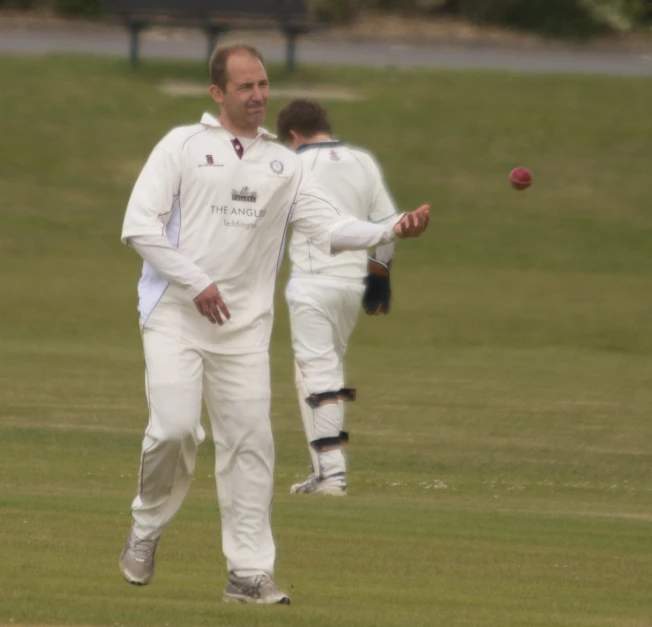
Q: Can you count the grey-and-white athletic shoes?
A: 3